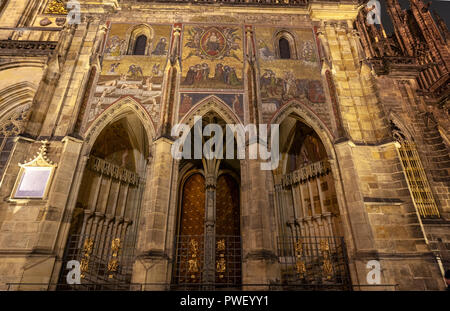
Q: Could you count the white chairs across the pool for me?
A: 0